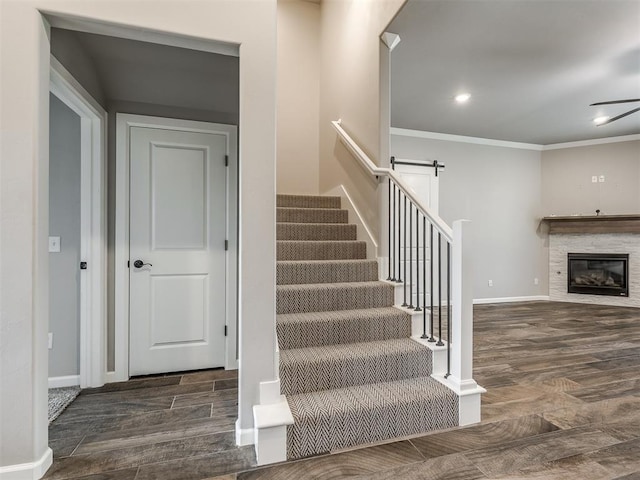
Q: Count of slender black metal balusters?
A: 10